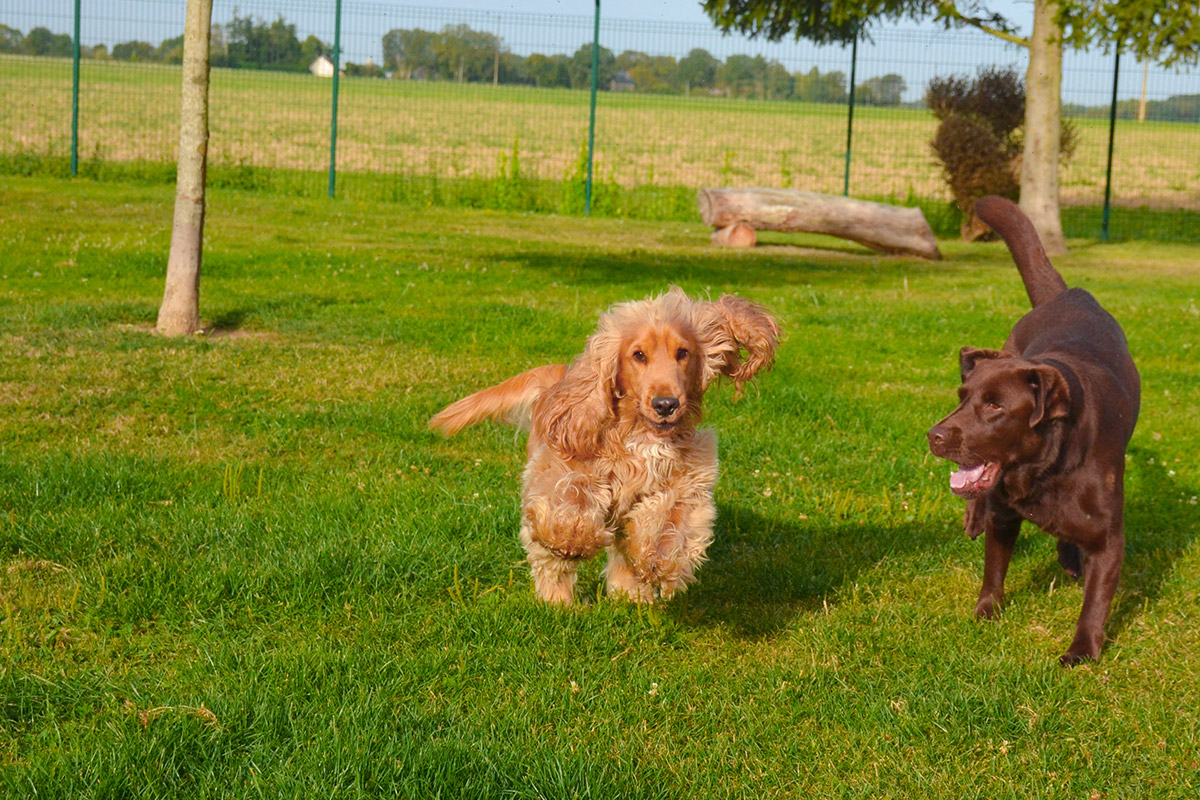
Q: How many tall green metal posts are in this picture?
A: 5